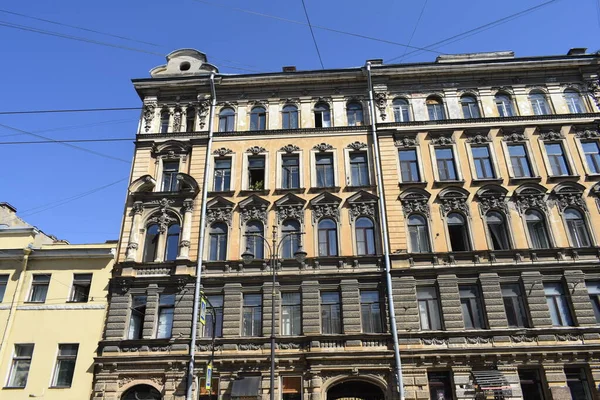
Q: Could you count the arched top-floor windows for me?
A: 13